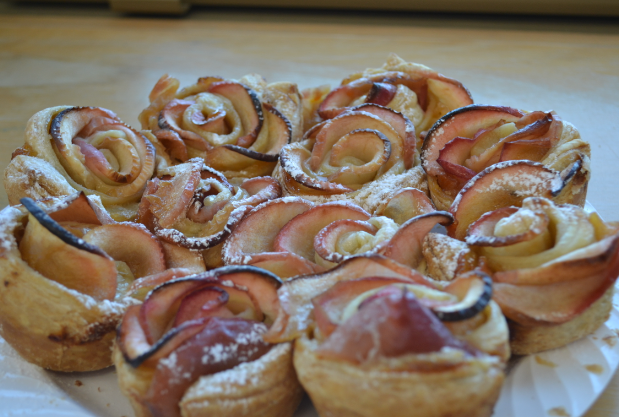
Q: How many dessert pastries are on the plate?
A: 11